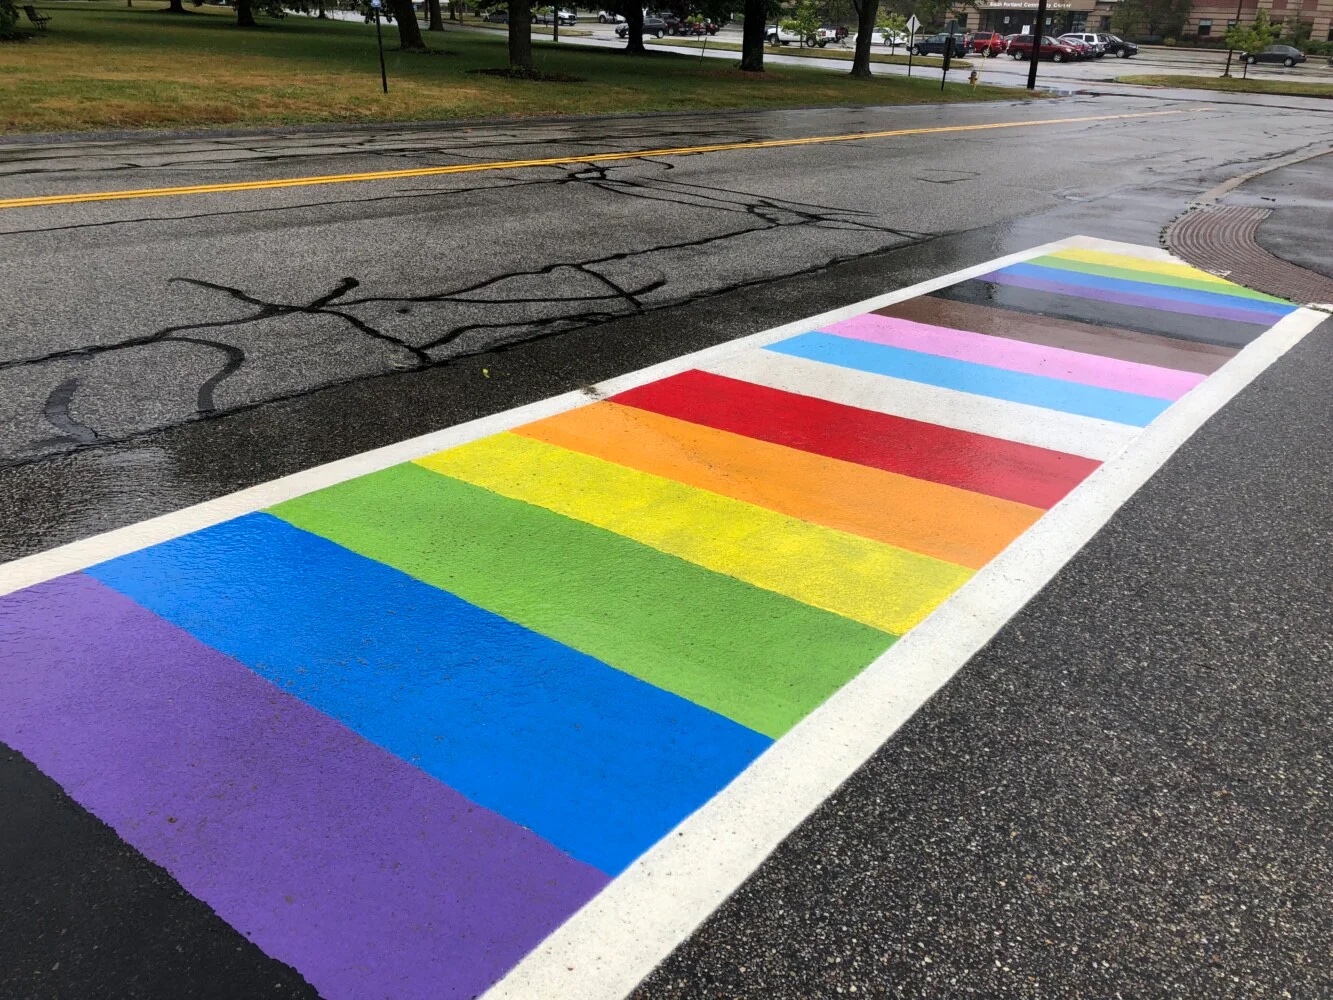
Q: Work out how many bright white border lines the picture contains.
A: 2